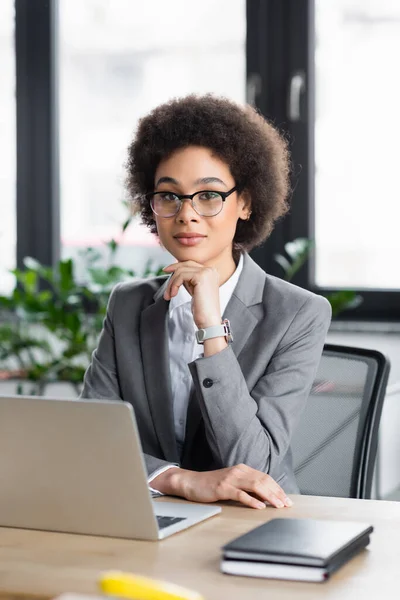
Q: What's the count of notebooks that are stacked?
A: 2